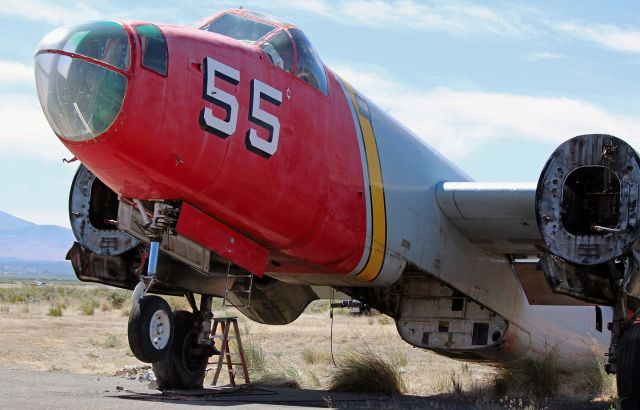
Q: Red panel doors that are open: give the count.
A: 1